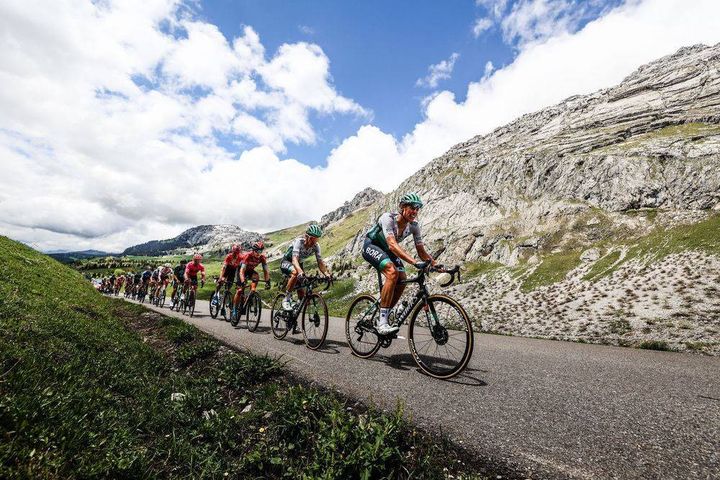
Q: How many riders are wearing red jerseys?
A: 3